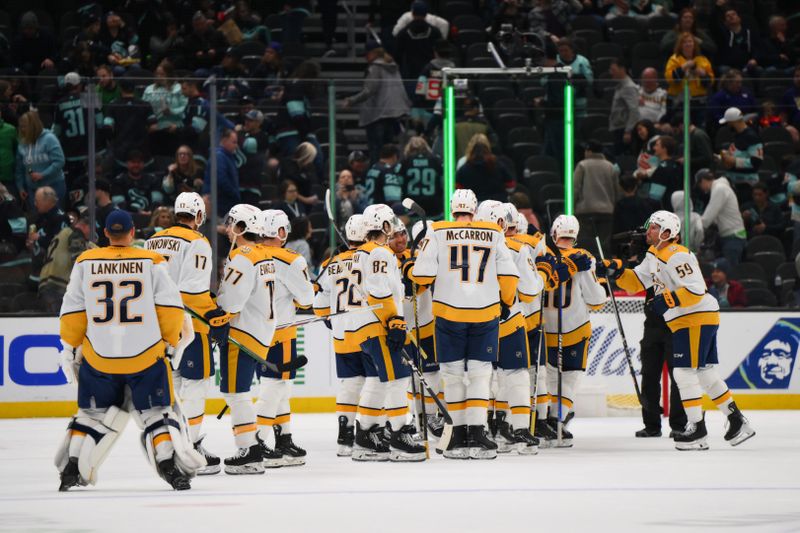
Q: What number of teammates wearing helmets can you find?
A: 13